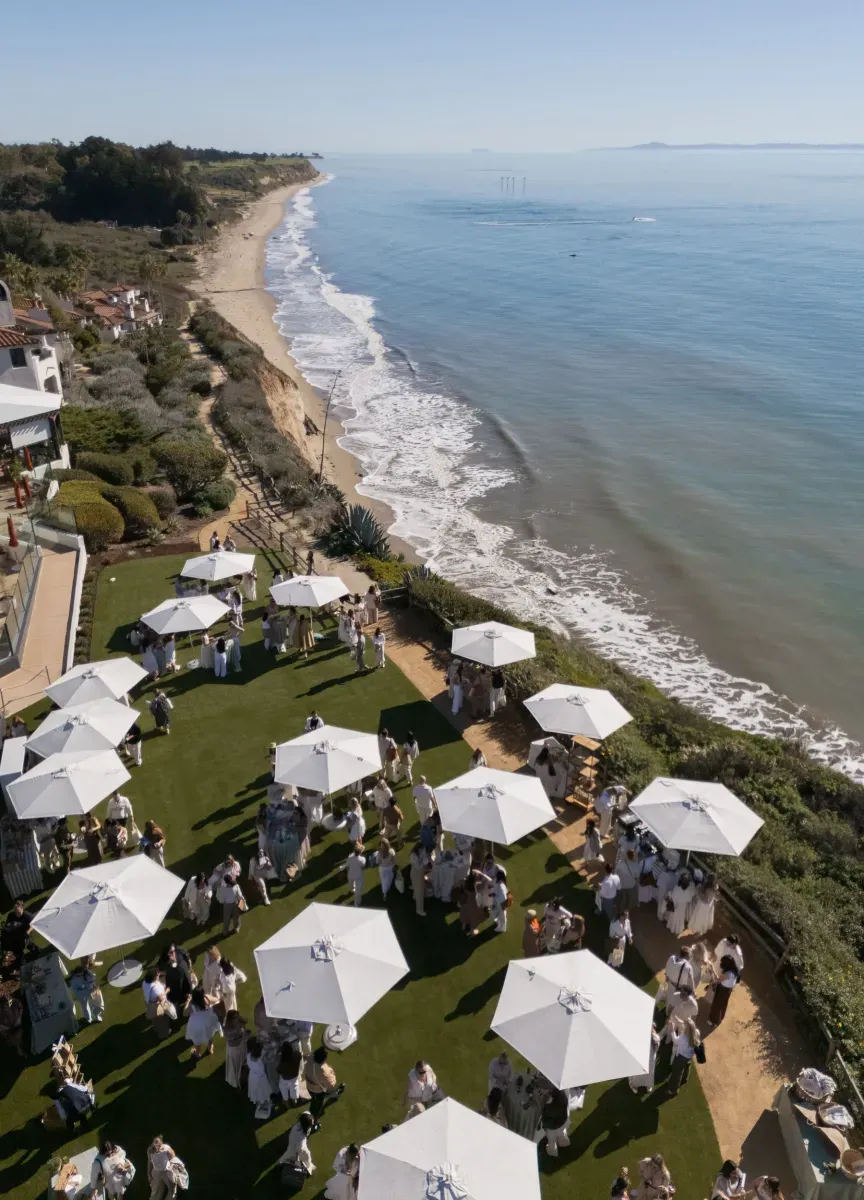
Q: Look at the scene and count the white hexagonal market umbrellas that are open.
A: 15